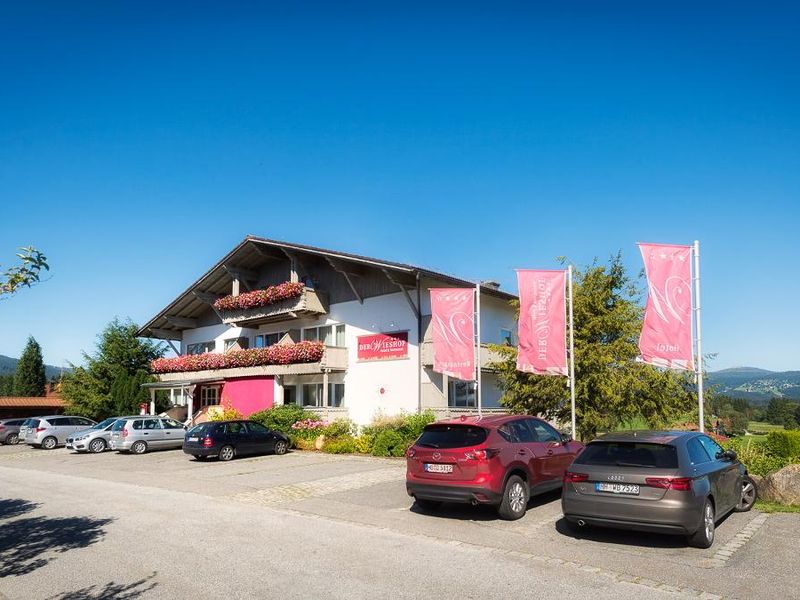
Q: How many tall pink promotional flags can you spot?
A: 3